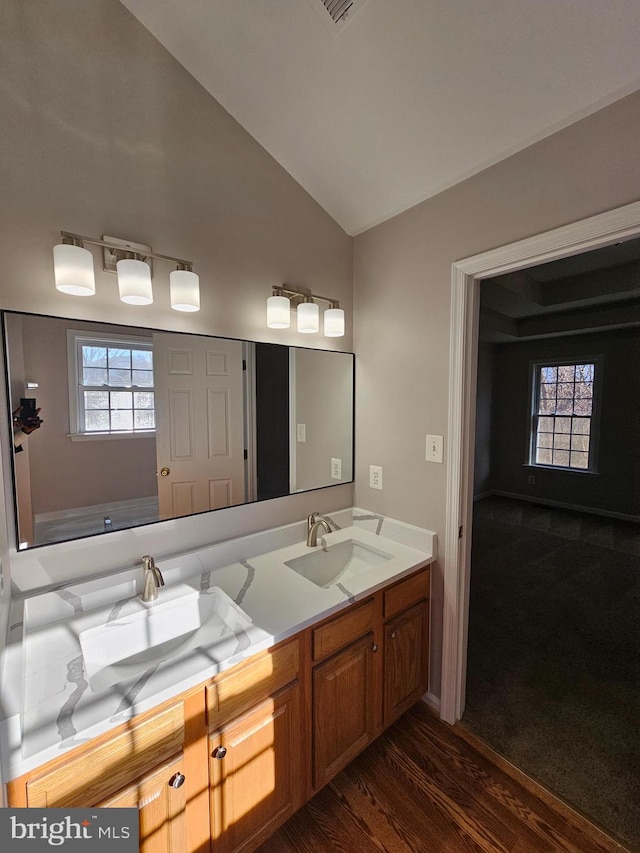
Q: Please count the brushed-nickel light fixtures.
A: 2